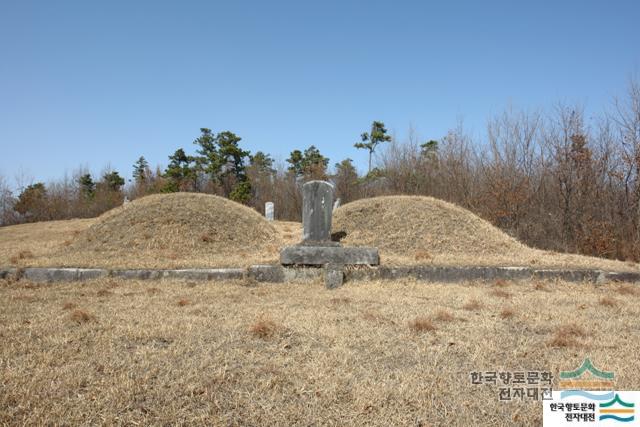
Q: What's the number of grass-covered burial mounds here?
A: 2